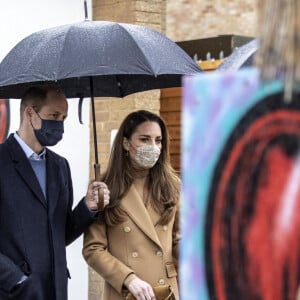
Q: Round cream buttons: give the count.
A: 5